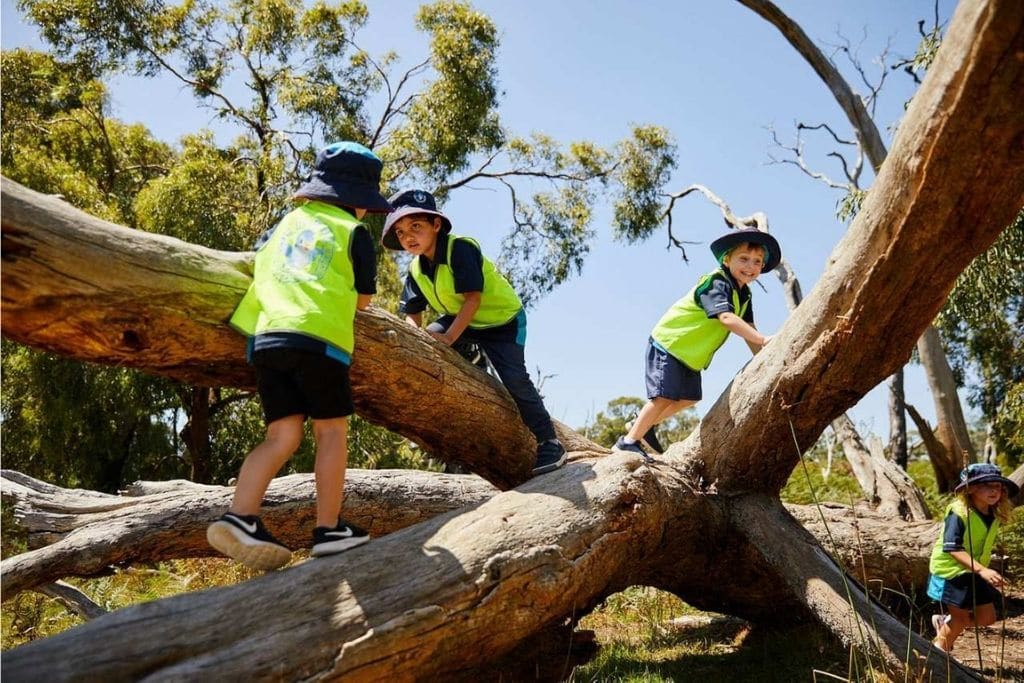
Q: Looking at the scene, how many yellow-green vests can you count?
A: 4